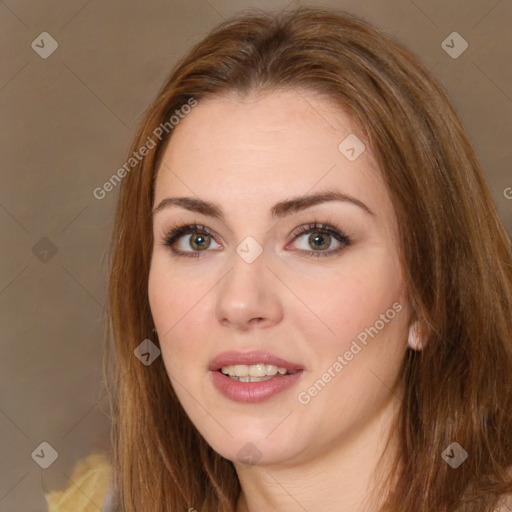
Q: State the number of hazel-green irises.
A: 2